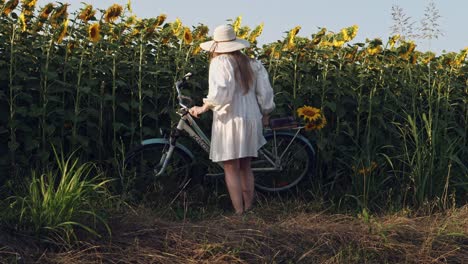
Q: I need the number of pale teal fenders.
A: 2